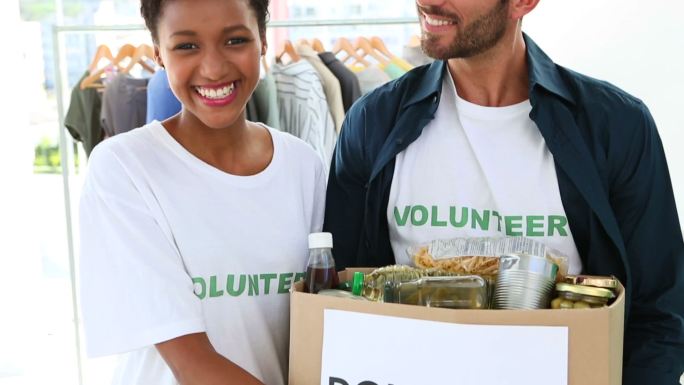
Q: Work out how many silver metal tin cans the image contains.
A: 1